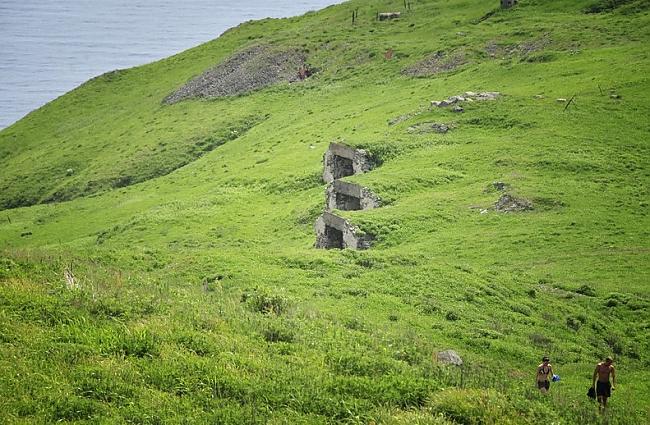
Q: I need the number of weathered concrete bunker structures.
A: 3